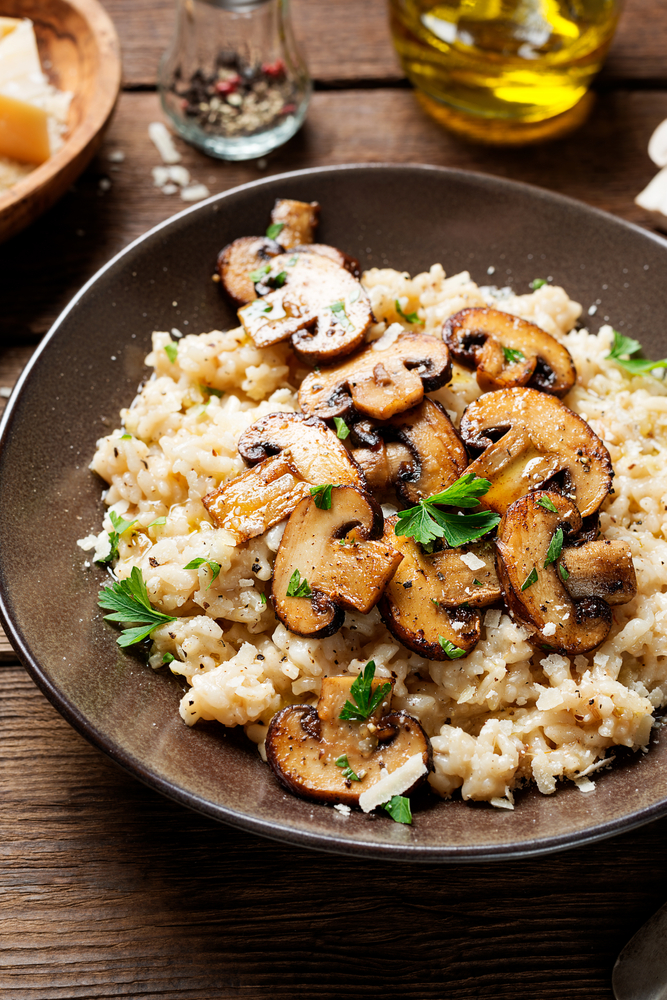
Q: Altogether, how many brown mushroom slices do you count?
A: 11